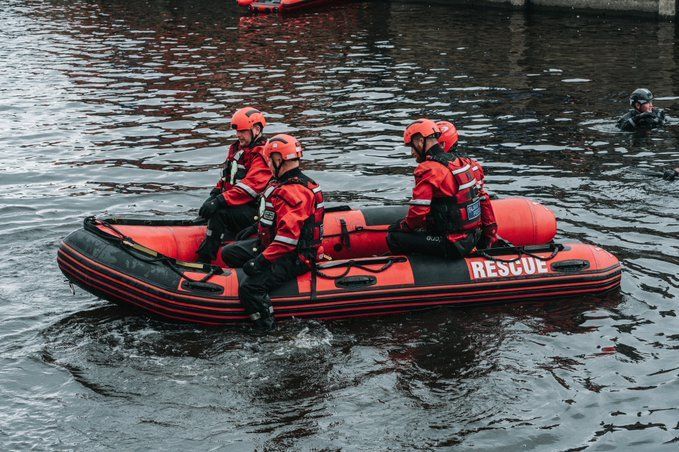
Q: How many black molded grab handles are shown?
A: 3